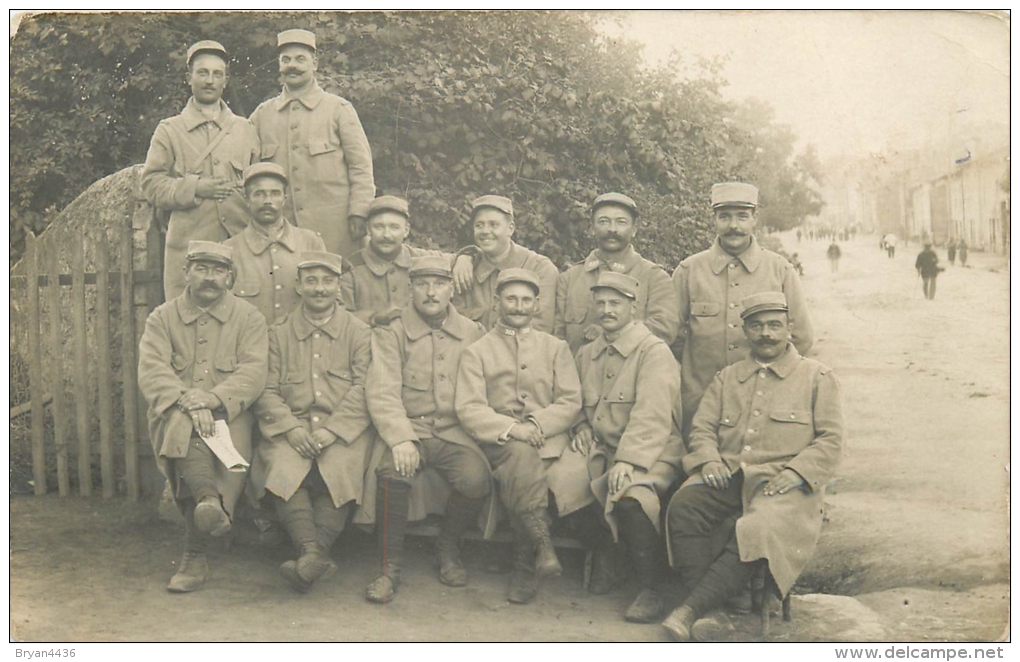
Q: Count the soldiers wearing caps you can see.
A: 13